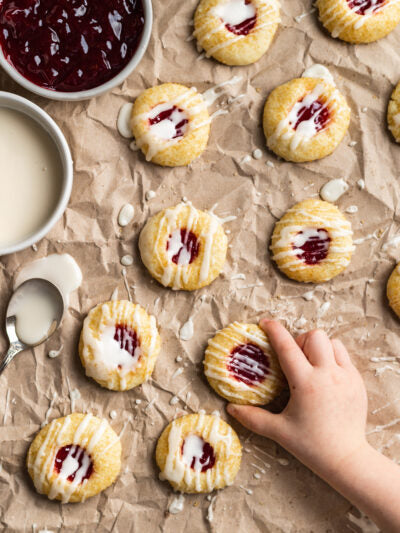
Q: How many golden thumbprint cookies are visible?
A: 12